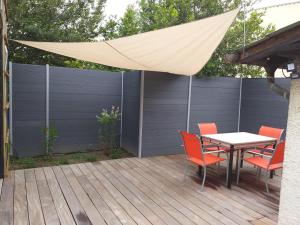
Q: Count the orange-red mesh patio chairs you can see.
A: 4